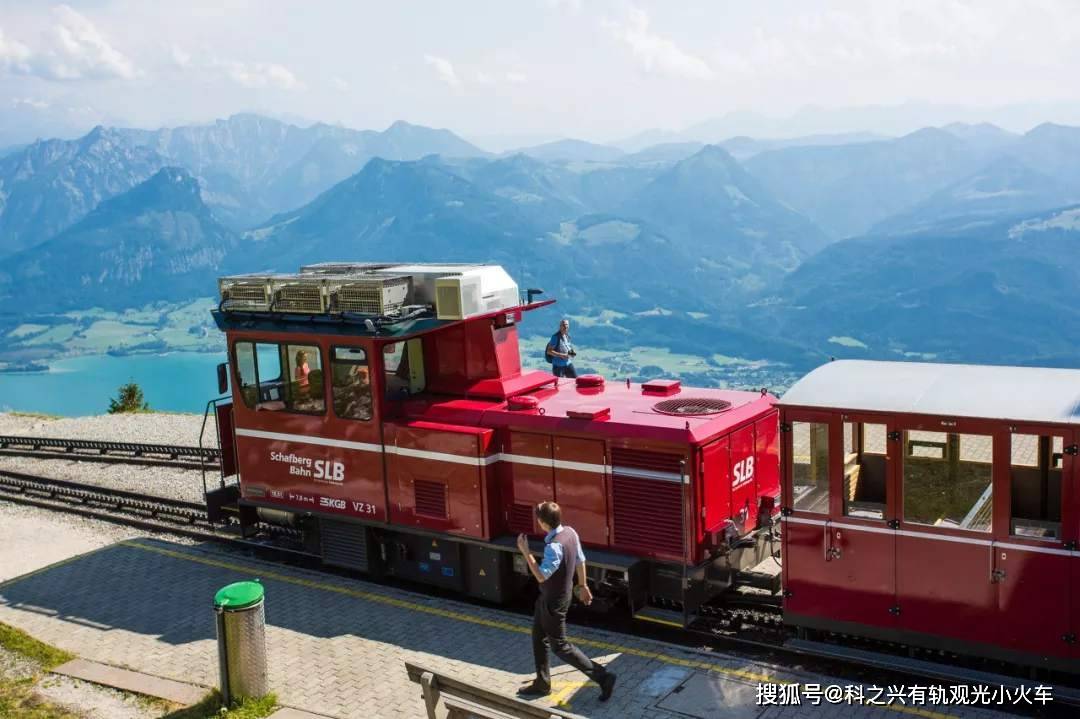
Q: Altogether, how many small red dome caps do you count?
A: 2